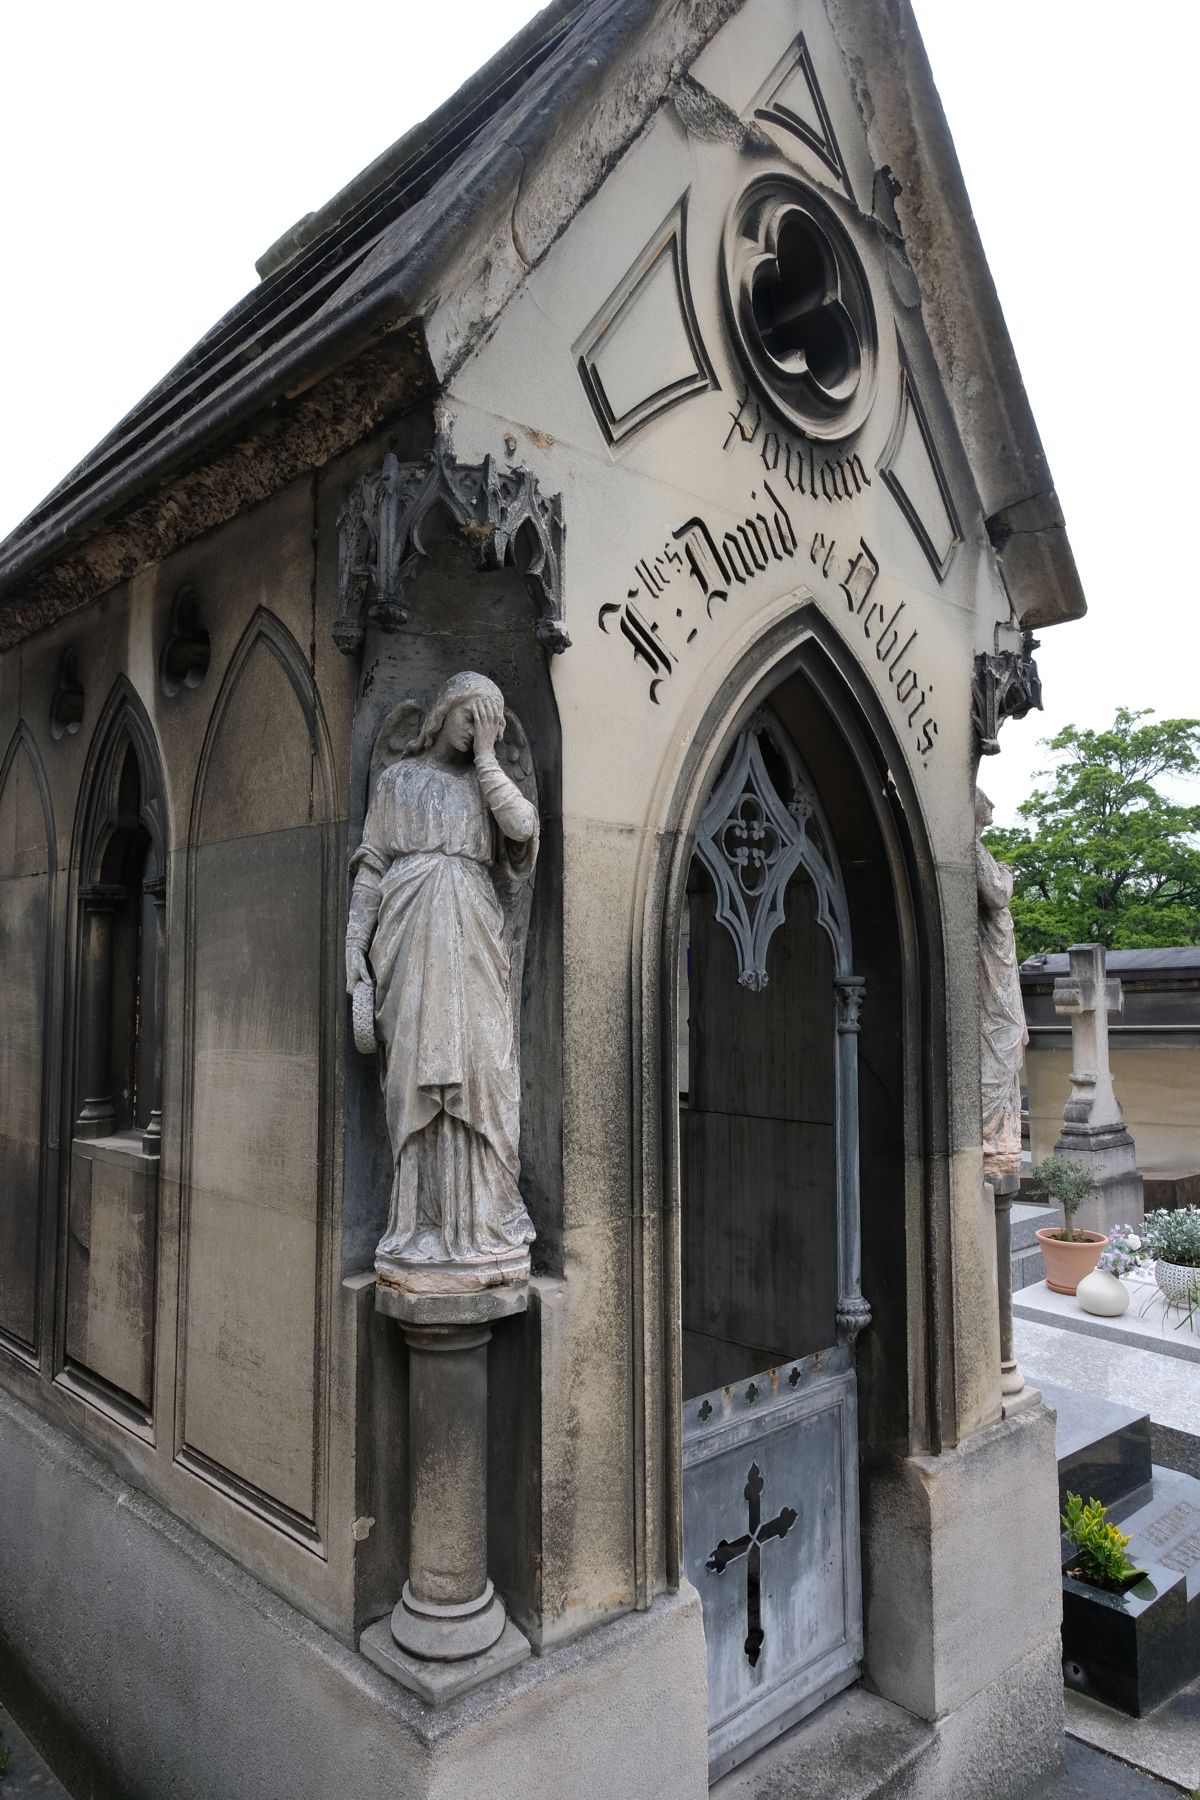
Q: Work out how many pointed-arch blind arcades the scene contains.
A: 2